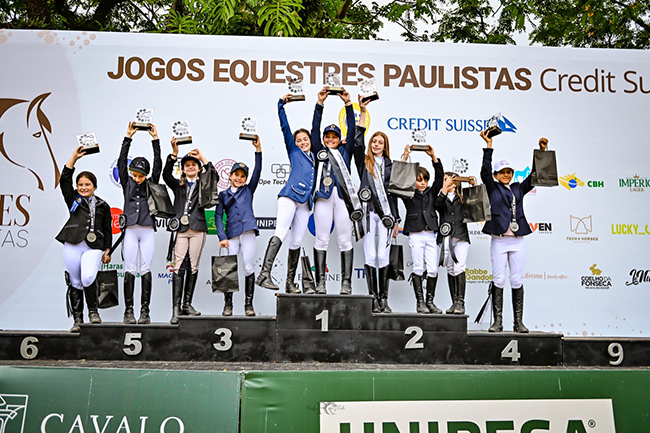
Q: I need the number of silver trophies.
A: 10